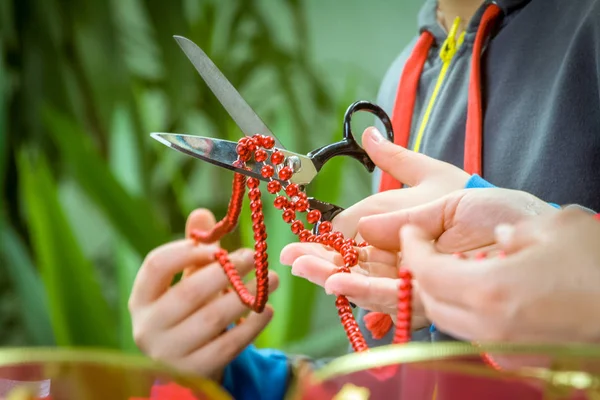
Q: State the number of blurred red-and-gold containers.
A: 2